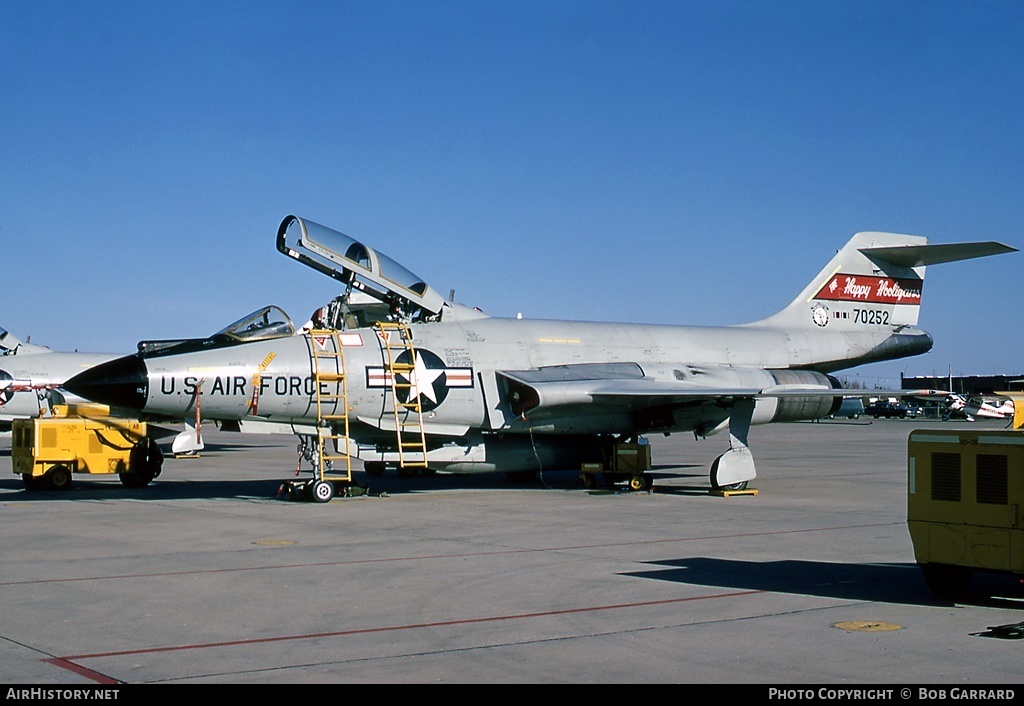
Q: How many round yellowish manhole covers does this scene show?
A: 2